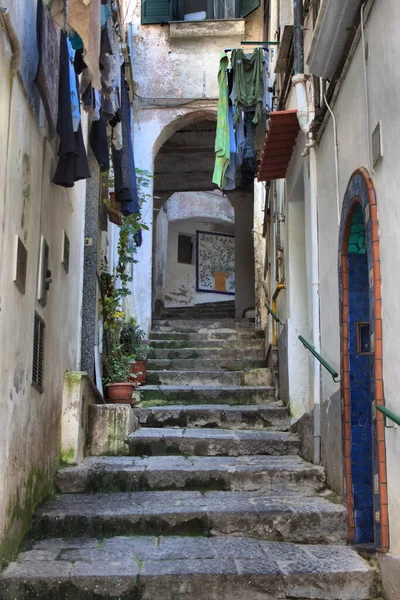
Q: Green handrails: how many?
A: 3